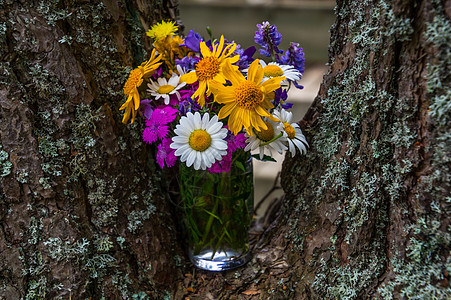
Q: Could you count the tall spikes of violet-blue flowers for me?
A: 2